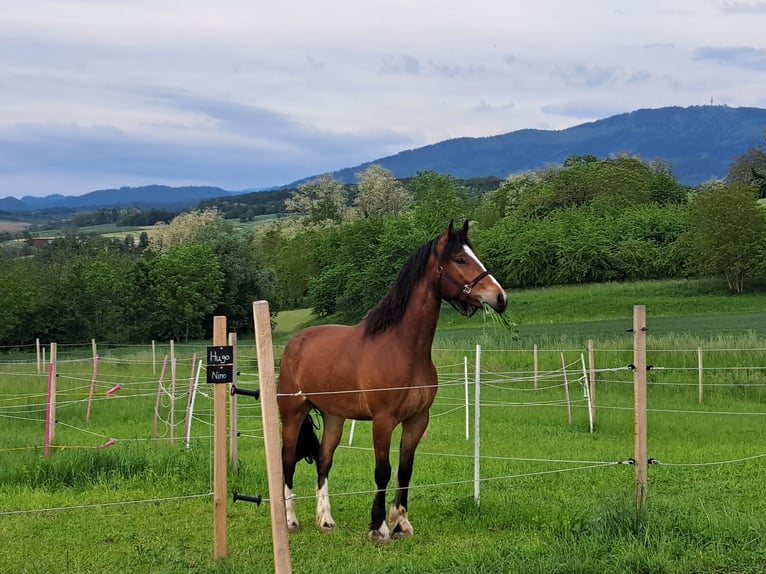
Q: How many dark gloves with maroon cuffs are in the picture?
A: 0